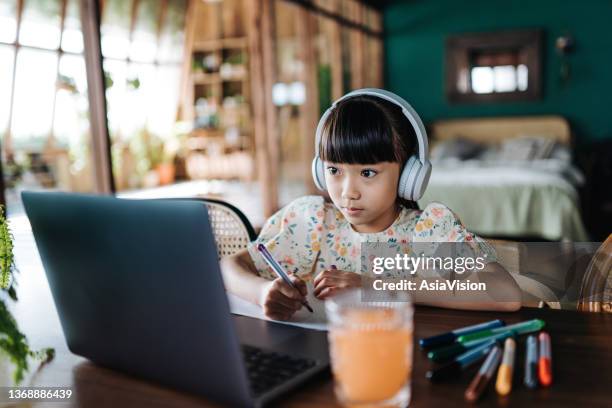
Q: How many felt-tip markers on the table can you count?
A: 8